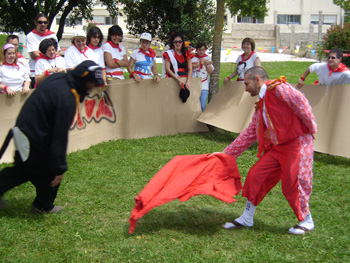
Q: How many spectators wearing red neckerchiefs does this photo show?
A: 11